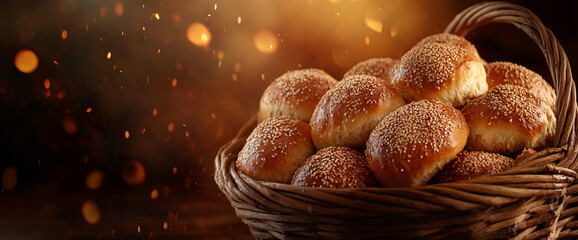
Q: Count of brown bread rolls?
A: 11